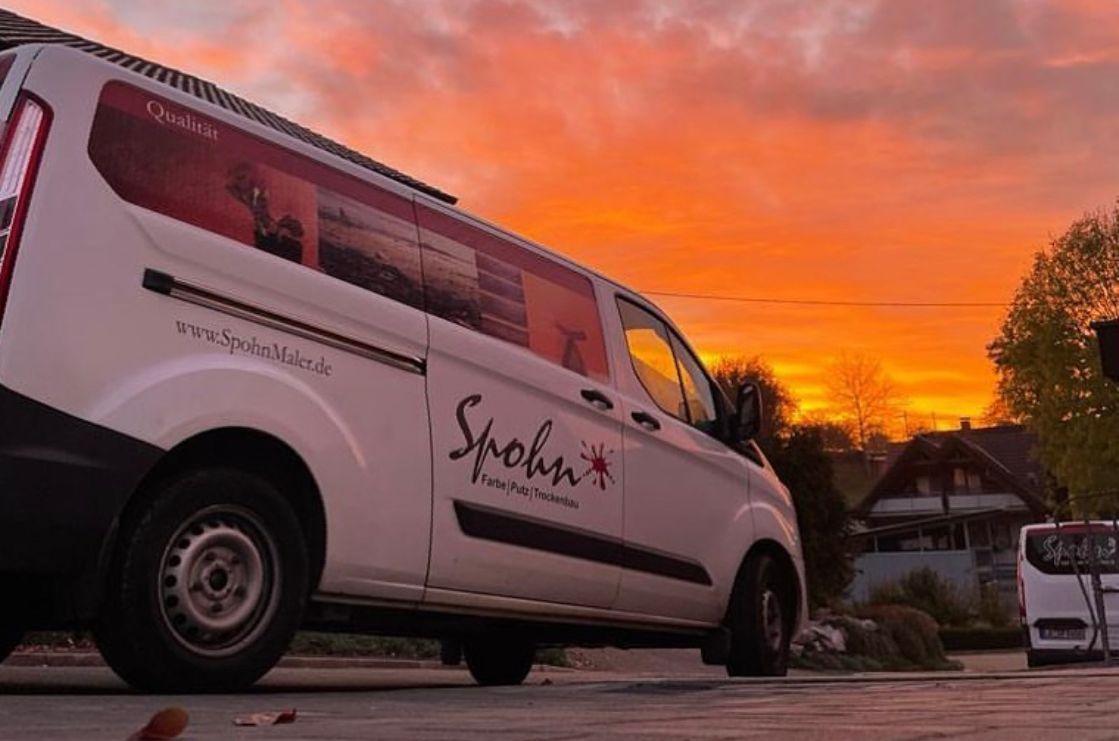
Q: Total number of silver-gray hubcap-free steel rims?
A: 2